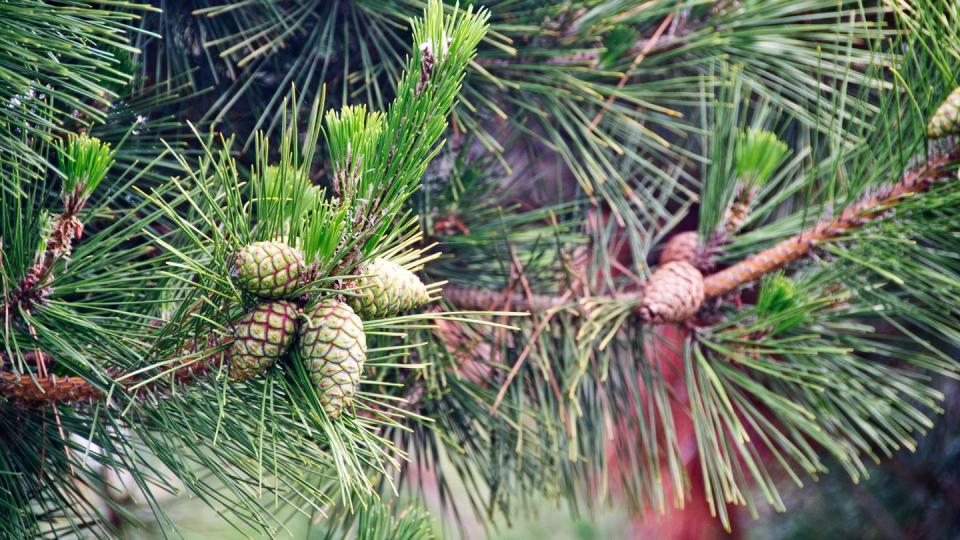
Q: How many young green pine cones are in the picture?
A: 5